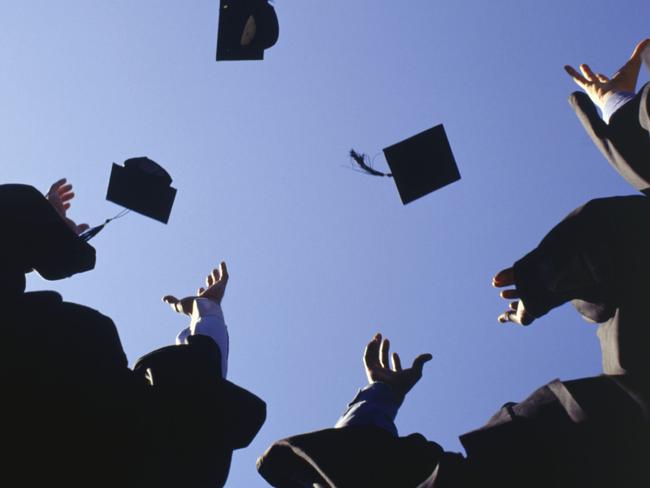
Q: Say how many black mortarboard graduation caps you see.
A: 3